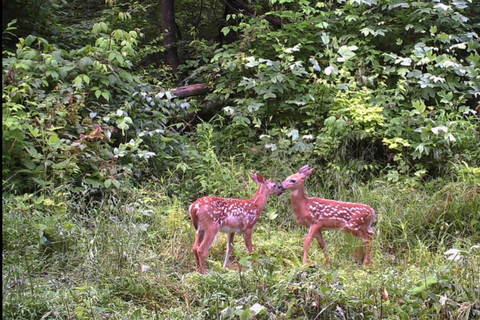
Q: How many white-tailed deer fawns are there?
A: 2